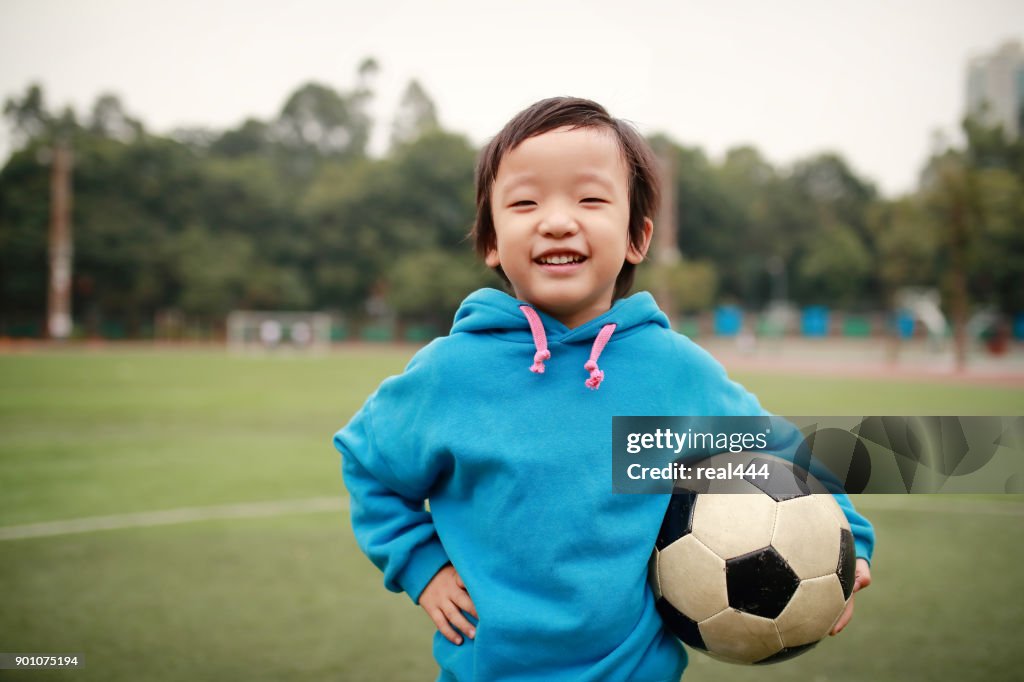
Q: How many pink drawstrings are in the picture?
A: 2